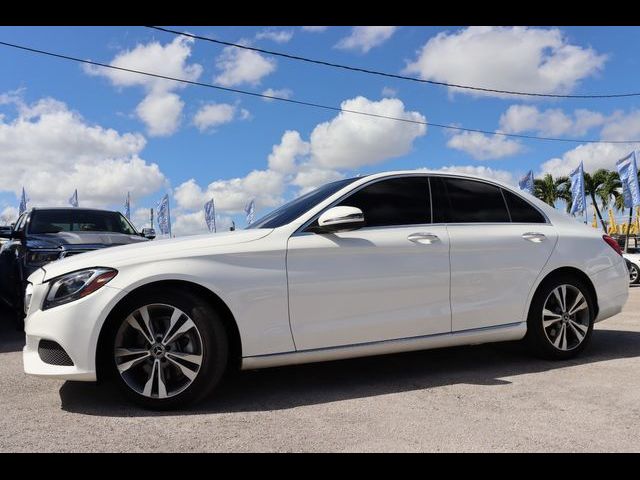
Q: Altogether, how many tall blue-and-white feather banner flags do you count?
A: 9